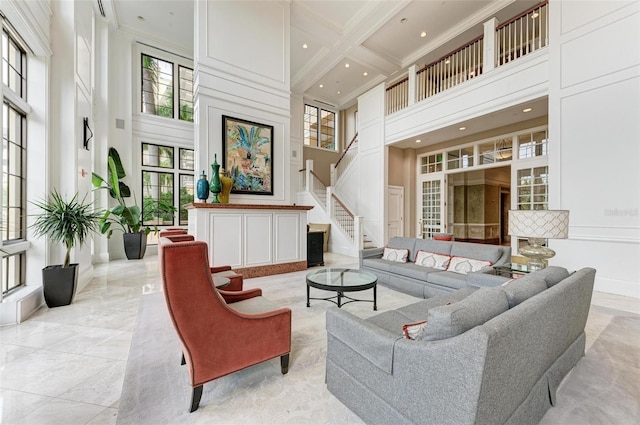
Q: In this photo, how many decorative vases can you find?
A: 3